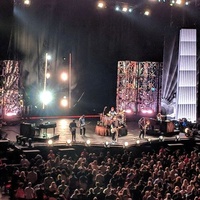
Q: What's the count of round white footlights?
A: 9